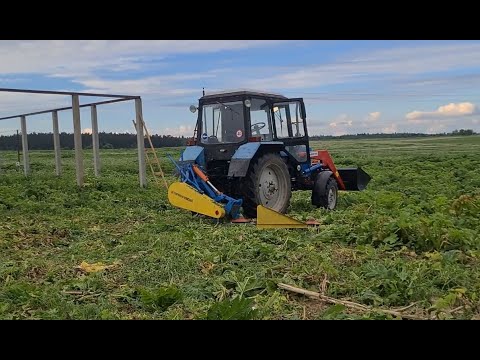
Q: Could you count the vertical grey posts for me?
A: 5